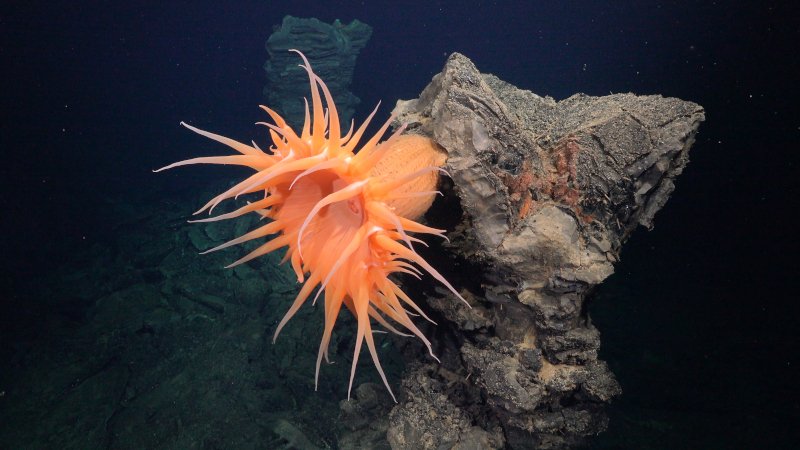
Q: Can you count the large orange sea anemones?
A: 1